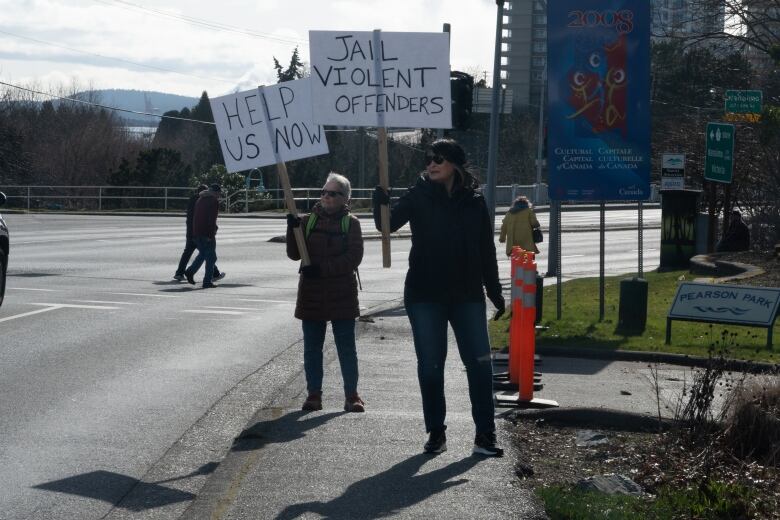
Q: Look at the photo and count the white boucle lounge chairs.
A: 0